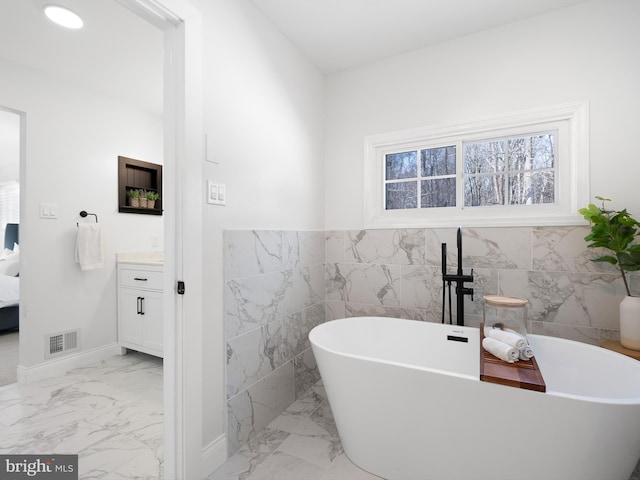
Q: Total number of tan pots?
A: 3